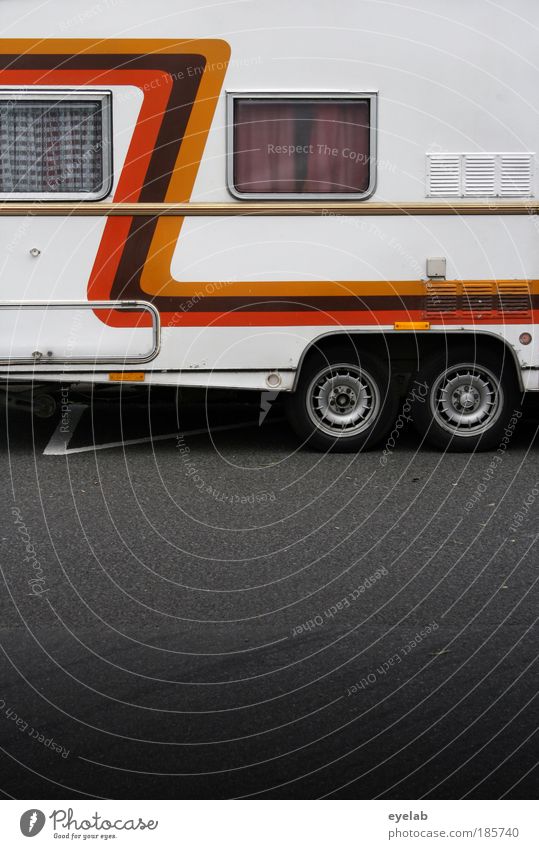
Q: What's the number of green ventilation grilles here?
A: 0